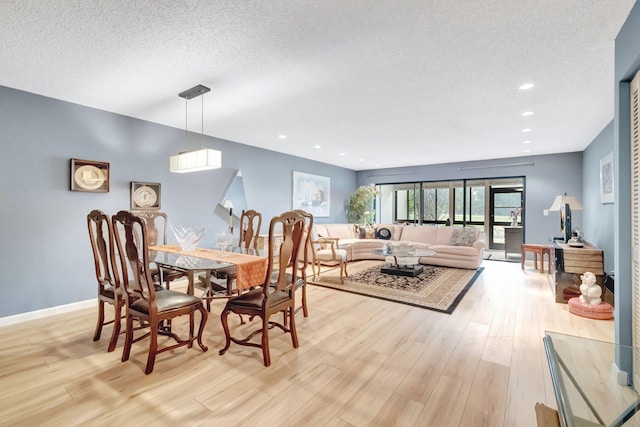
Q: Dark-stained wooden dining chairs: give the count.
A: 6